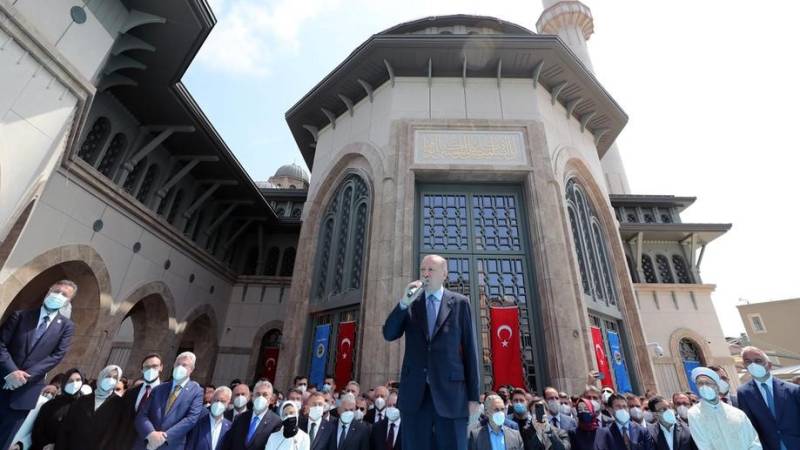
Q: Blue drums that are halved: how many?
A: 0